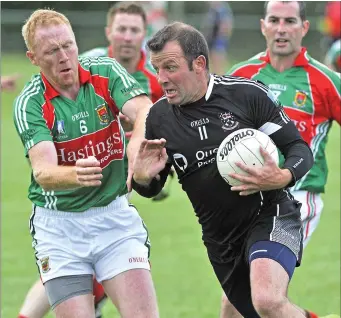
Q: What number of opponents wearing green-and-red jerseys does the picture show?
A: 3